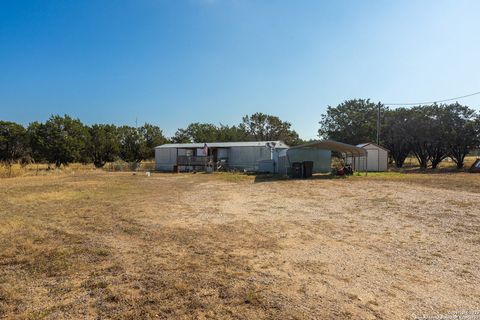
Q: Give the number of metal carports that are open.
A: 1